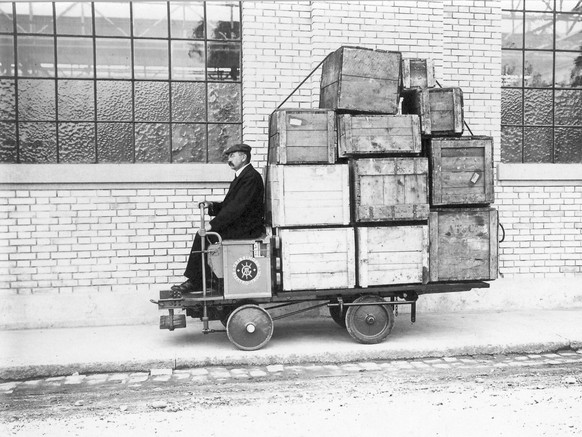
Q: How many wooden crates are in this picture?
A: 11